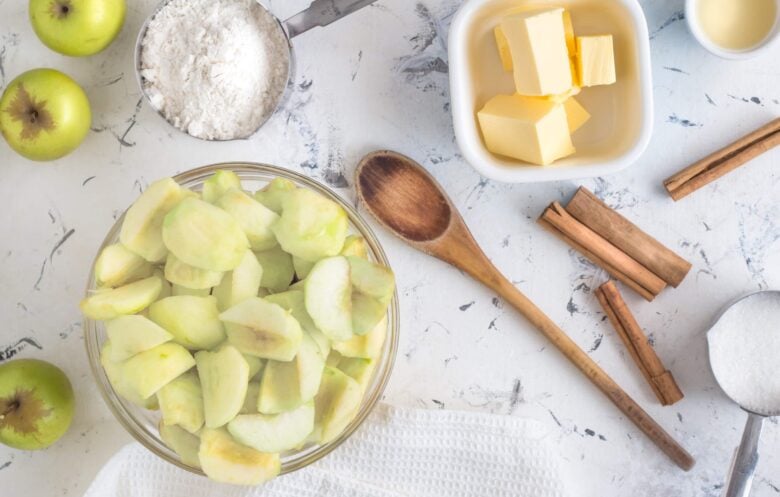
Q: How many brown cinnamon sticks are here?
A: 4